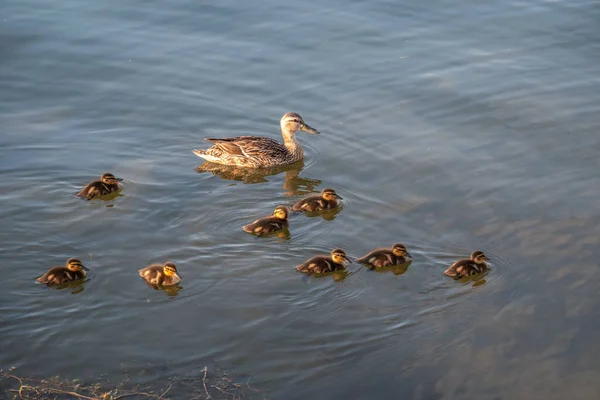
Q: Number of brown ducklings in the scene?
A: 8